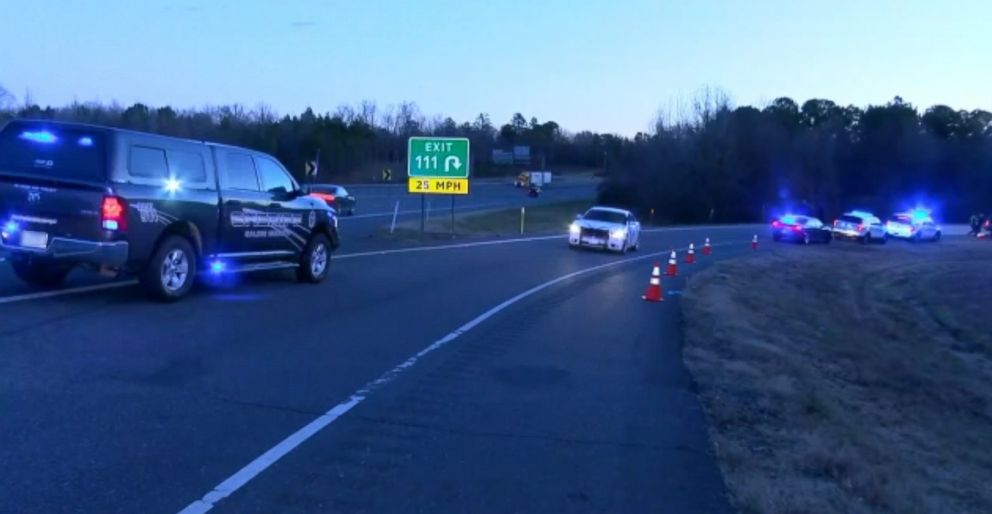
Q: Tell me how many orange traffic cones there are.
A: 5